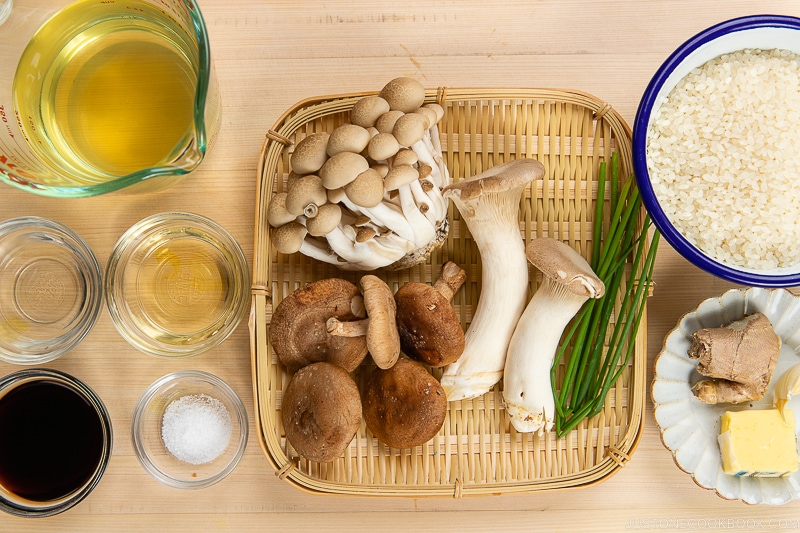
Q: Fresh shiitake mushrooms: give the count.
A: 5